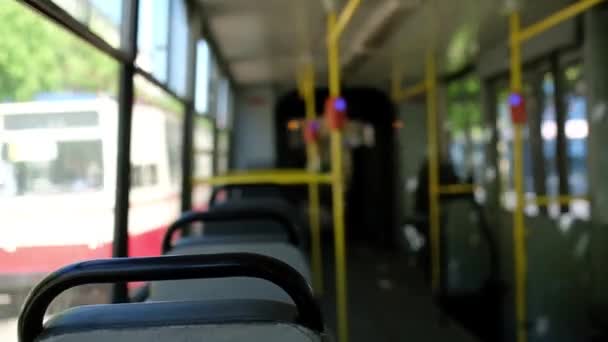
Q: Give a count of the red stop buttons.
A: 3